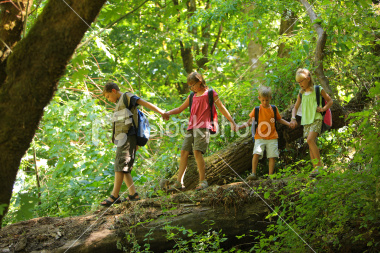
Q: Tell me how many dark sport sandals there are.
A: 2